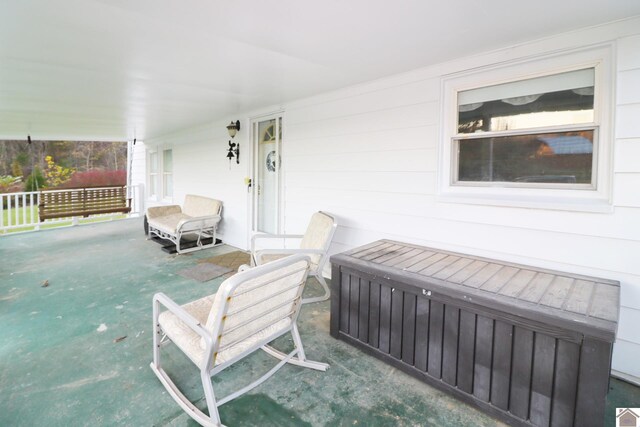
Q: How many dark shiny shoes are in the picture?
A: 0